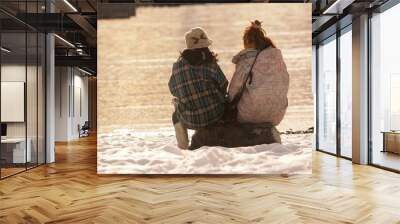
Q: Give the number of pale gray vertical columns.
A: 2